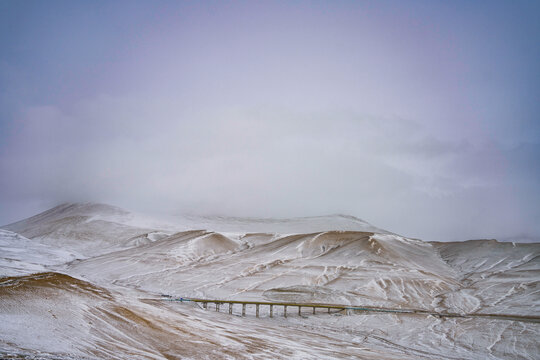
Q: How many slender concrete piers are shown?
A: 10